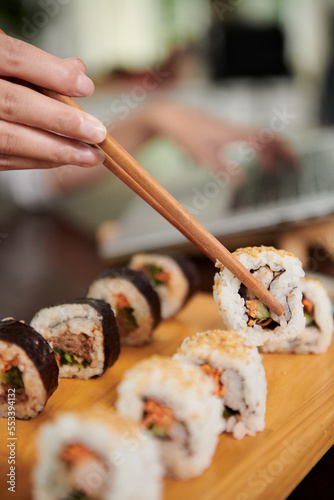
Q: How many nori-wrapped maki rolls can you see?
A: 4